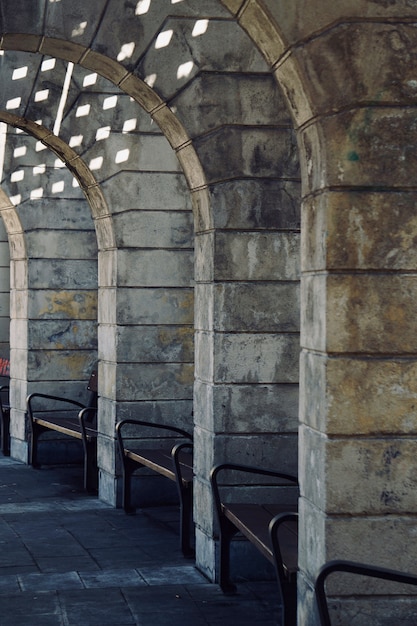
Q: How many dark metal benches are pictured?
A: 5